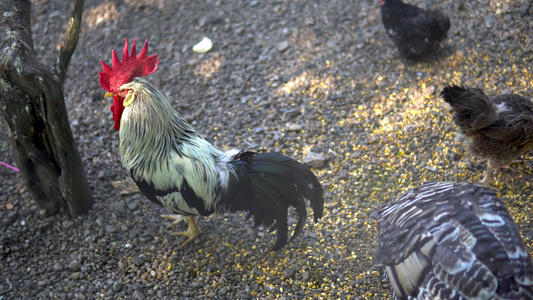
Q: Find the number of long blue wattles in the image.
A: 0